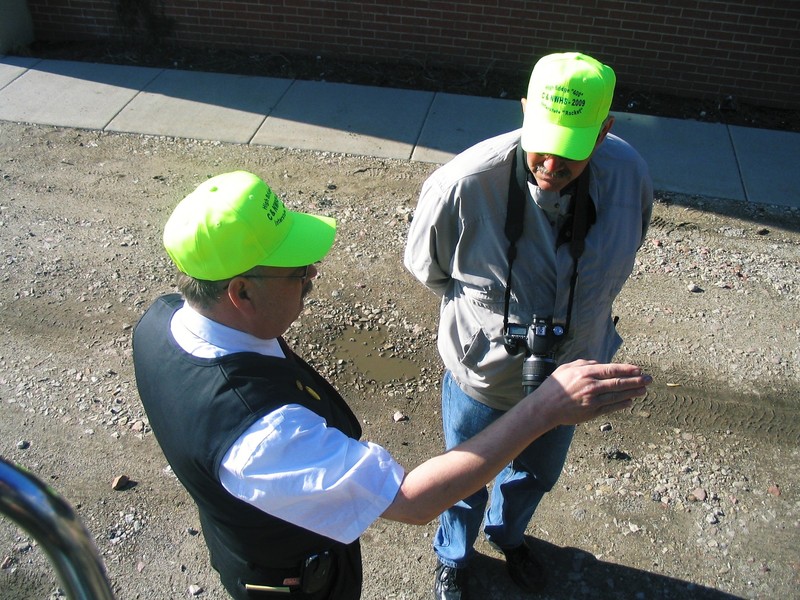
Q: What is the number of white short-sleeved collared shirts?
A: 1